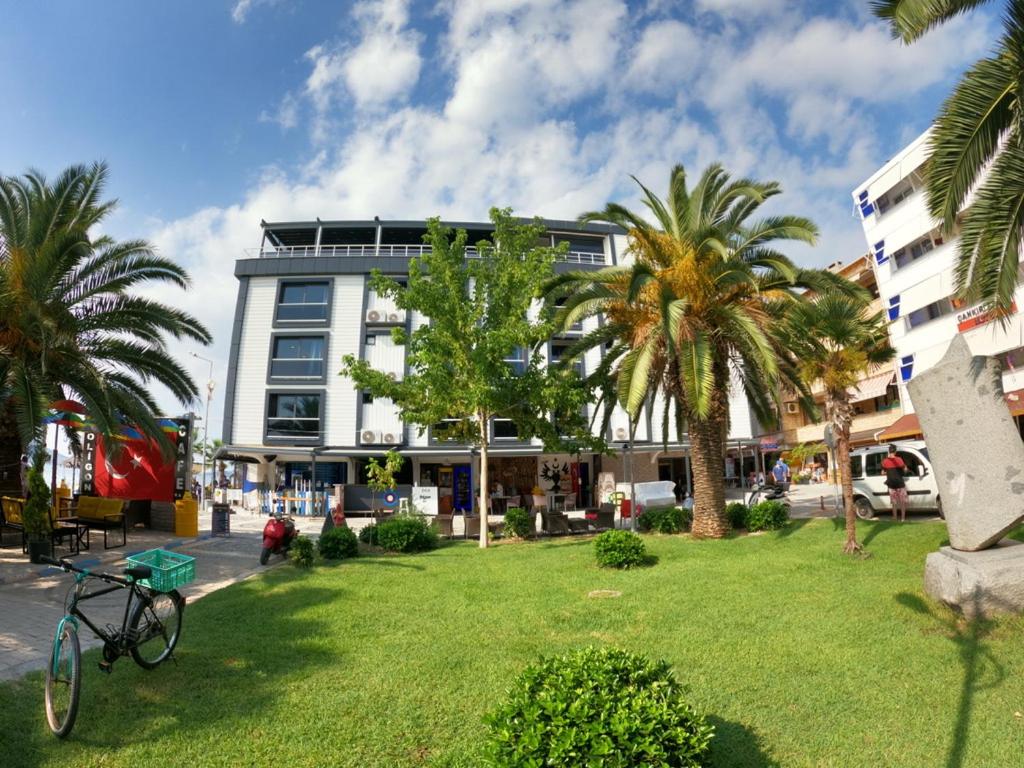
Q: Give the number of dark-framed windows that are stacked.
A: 3